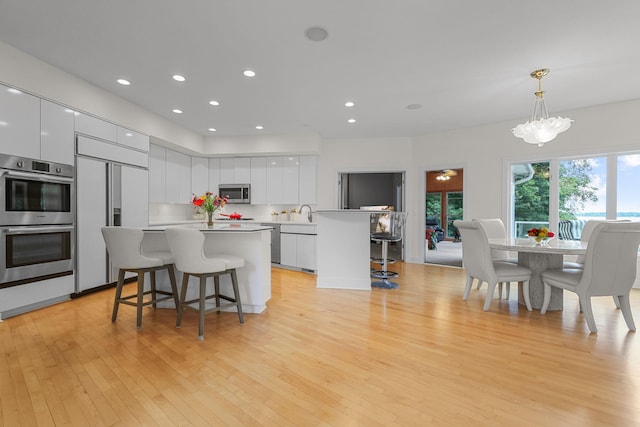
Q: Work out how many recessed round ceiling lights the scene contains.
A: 9